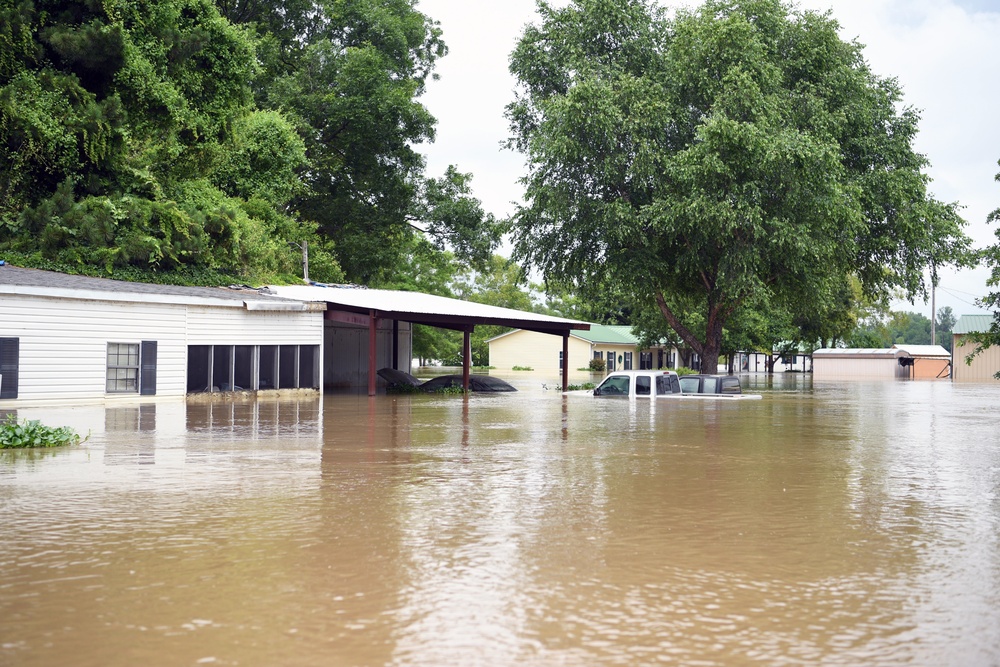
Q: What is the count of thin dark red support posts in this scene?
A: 3